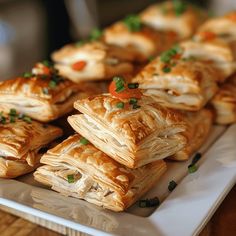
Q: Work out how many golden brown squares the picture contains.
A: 12